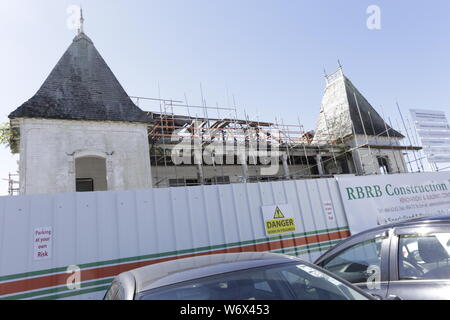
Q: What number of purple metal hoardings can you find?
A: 0